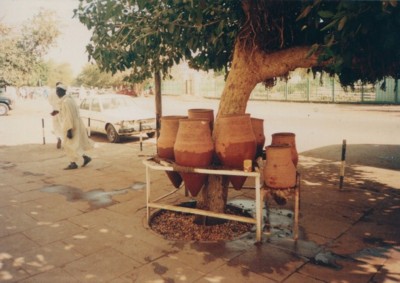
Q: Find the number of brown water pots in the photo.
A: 7